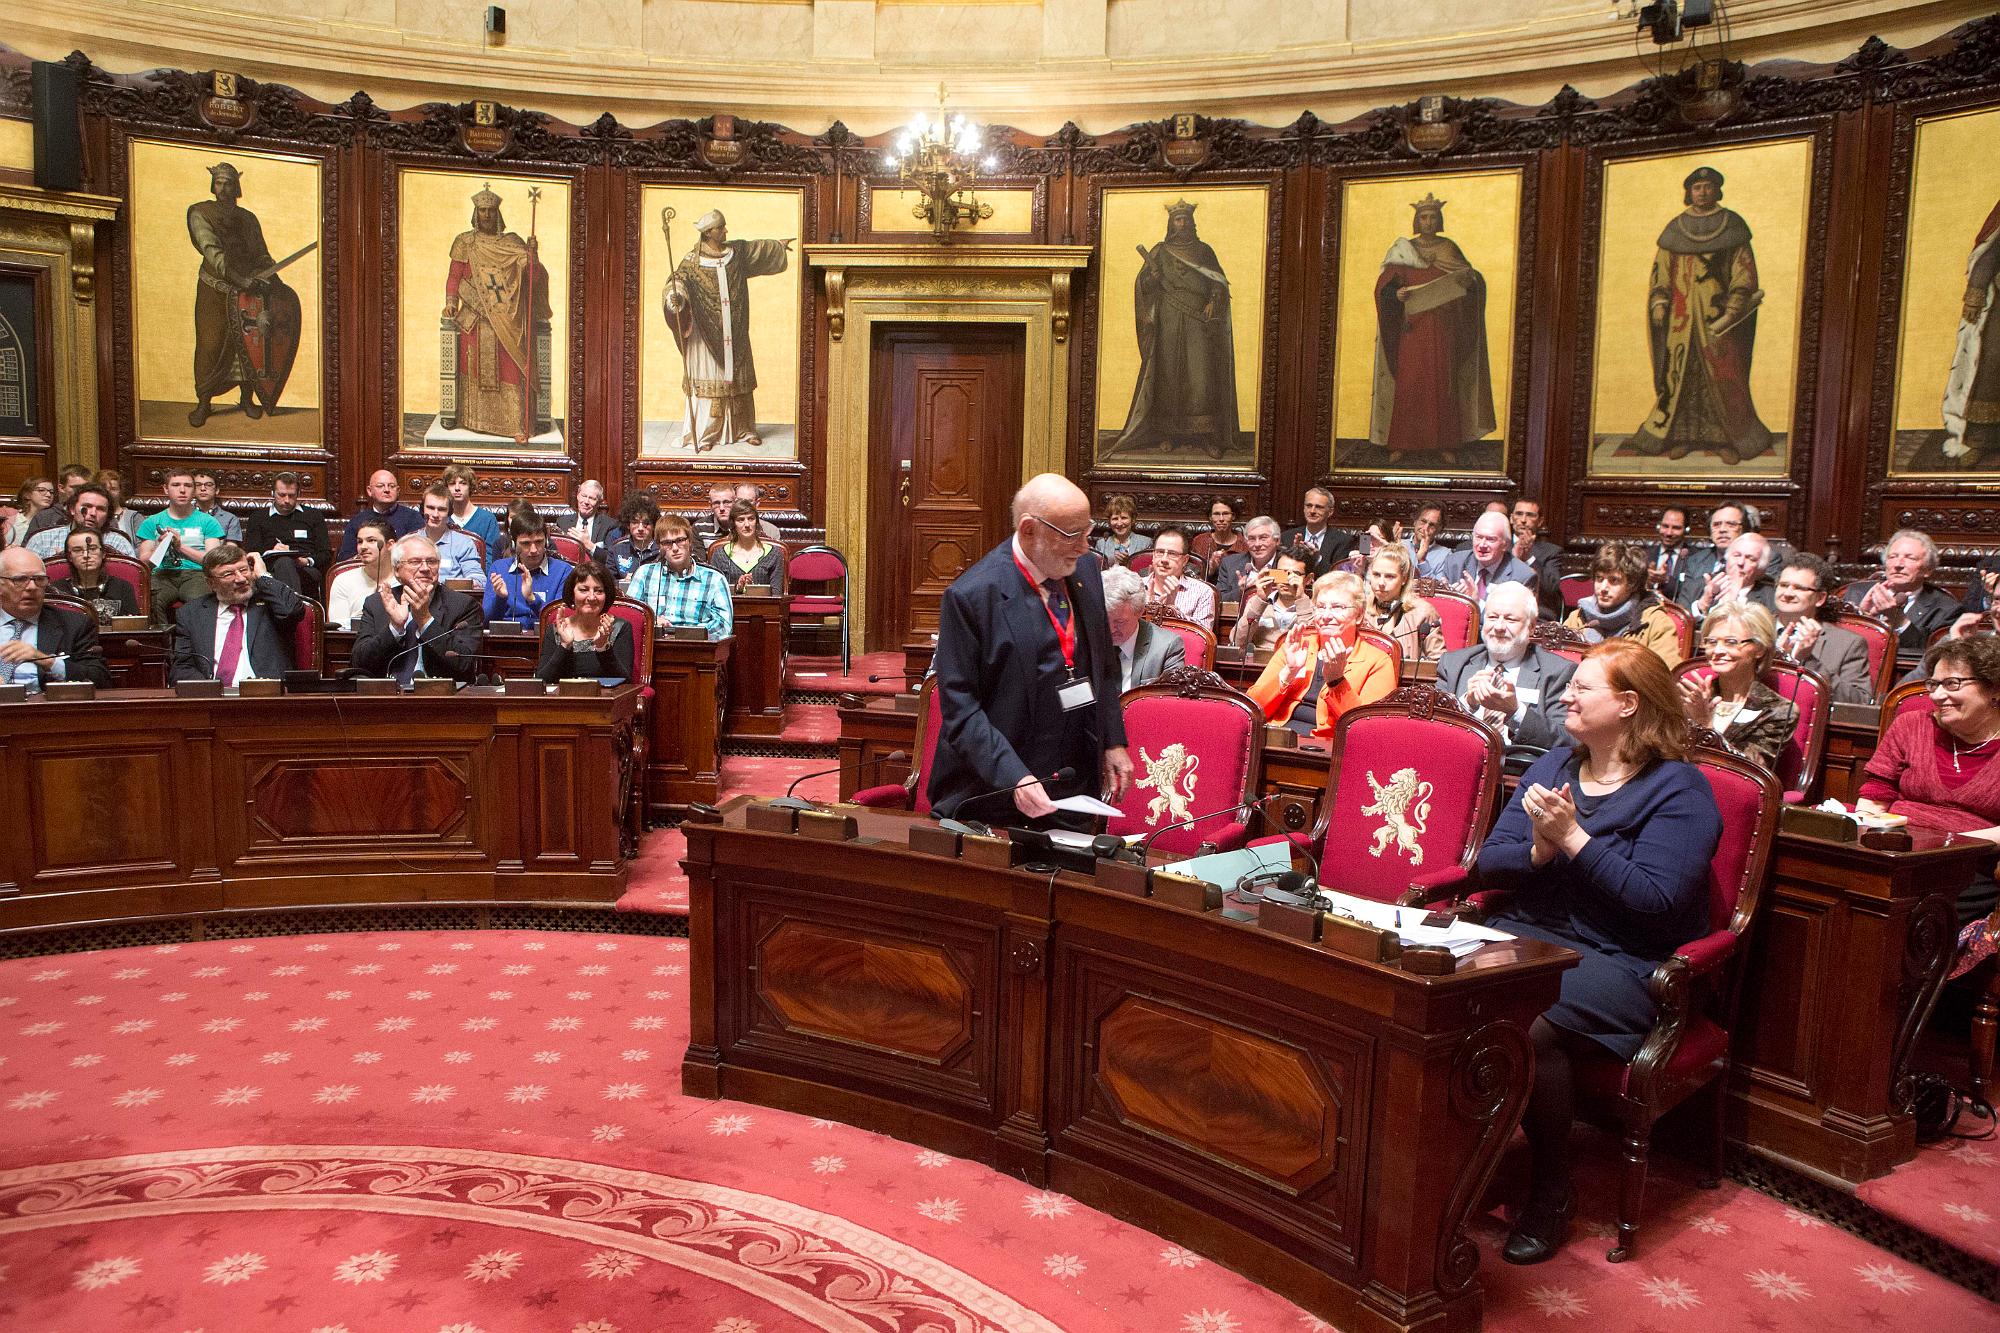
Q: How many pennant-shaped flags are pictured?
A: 0